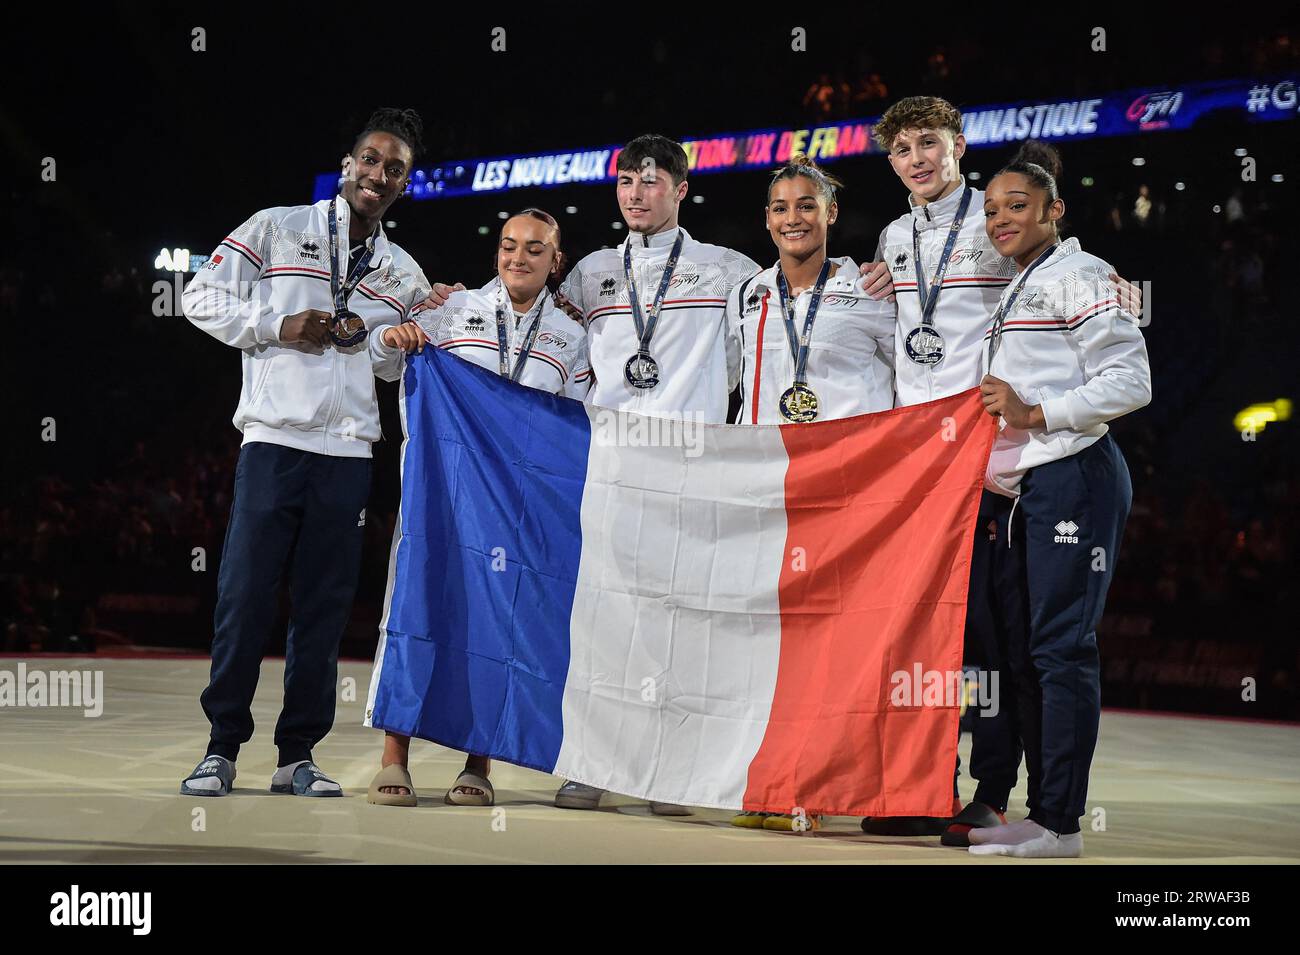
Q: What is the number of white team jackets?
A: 6